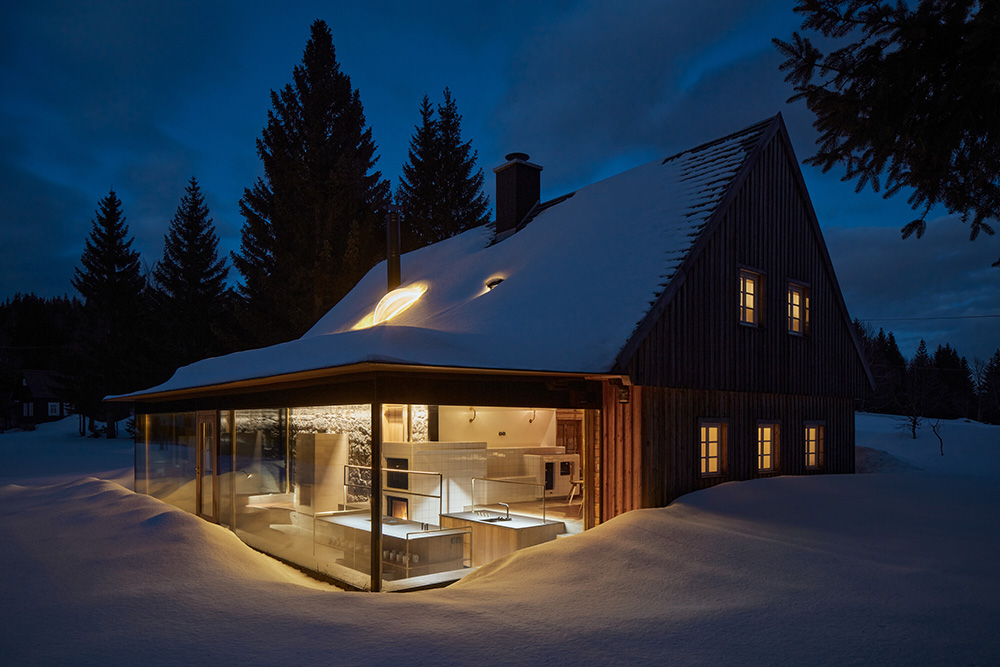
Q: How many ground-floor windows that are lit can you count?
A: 3